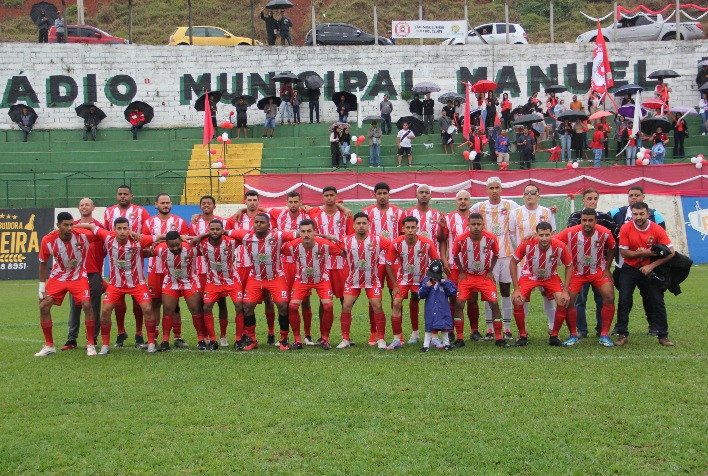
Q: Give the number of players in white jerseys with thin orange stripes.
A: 2